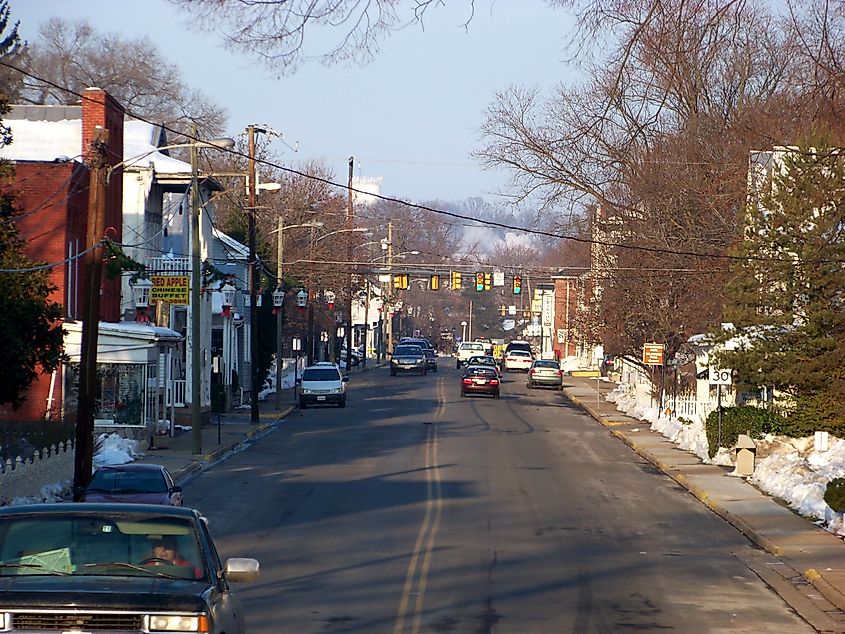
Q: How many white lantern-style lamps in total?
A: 5